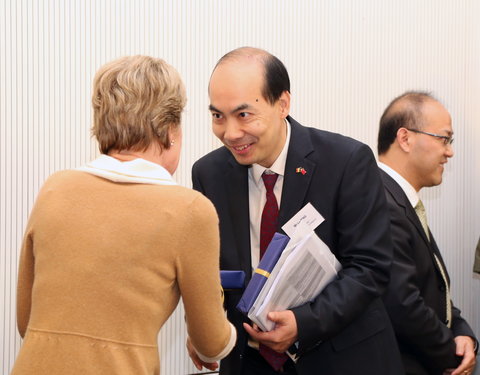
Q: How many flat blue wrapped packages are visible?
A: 2